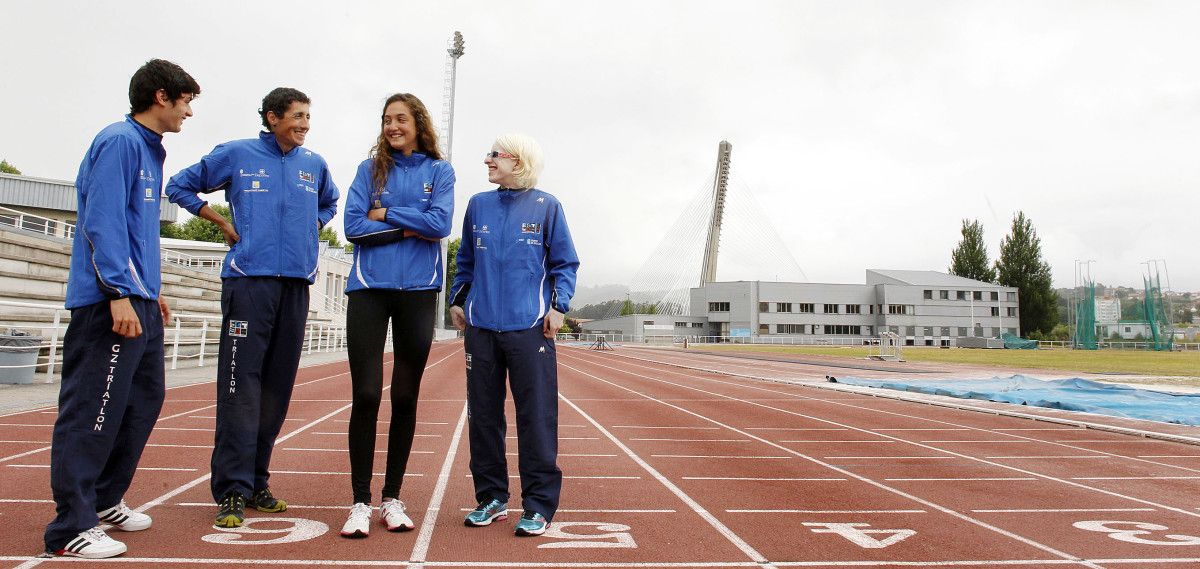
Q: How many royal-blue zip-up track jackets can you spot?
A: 4